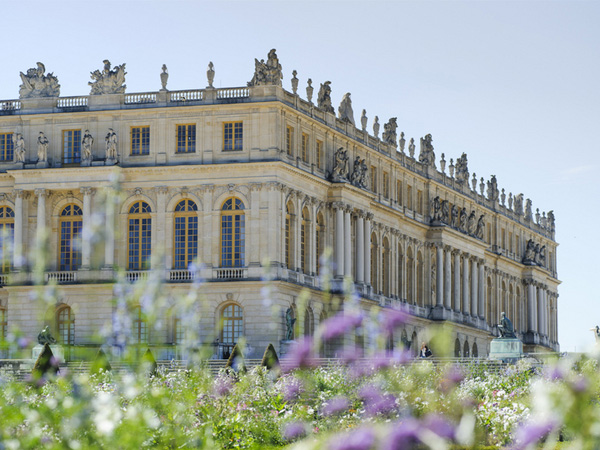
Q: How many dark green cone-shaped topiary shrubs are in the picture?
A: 5